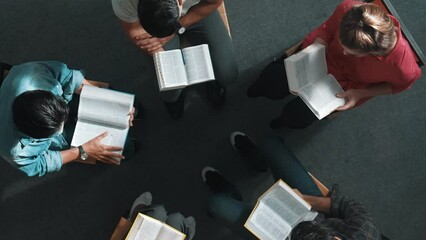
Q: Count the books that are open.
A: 5